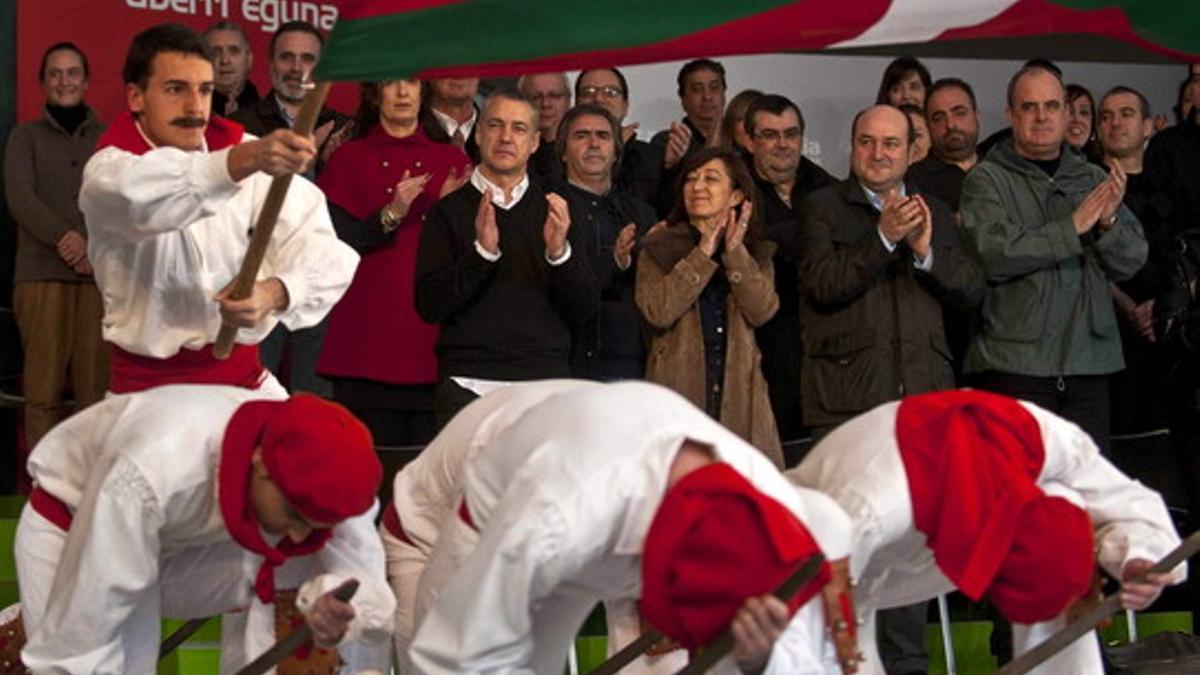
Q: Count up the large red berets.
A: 3